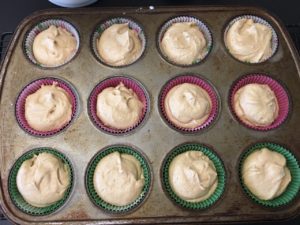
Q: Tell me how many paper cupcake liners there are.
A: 12